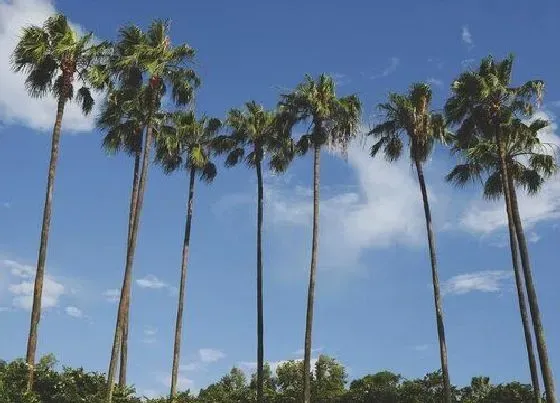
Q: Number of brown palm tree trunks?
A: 9